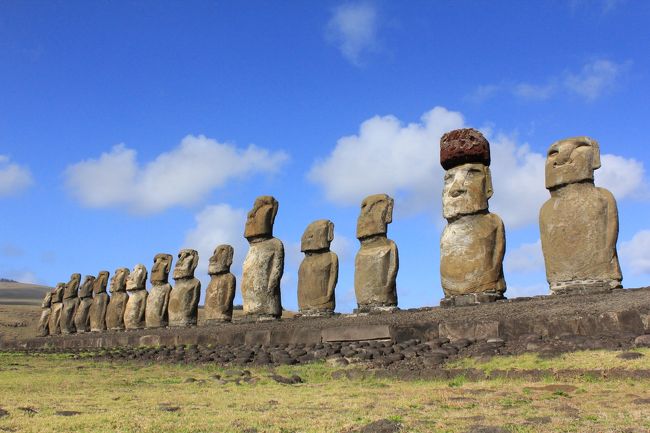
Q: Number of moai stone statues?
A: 15